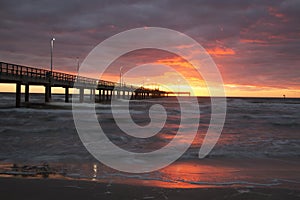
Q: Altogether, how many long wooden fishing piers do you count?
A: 1